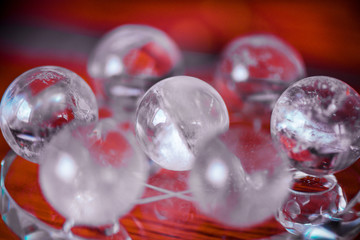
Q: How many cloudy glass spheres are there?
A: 7